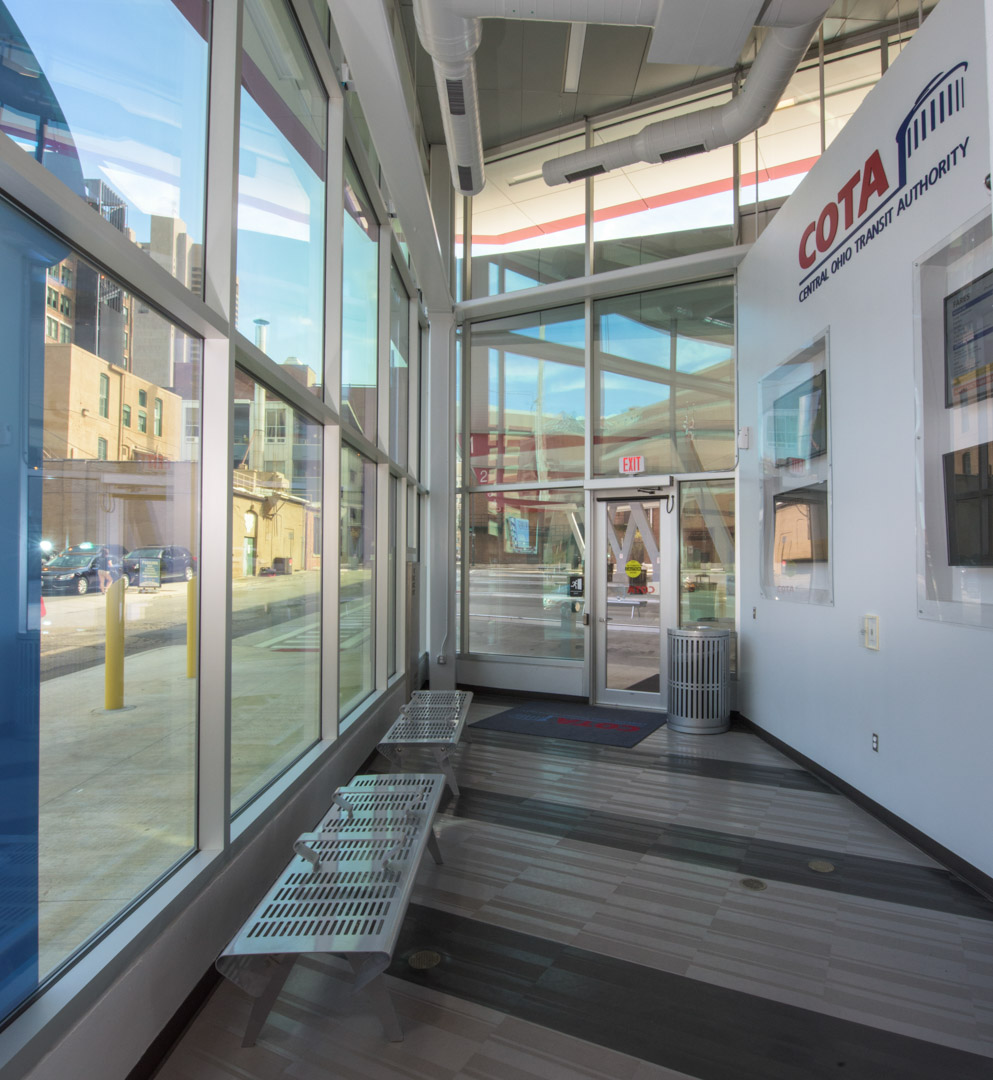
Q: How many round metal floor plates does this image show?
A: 3